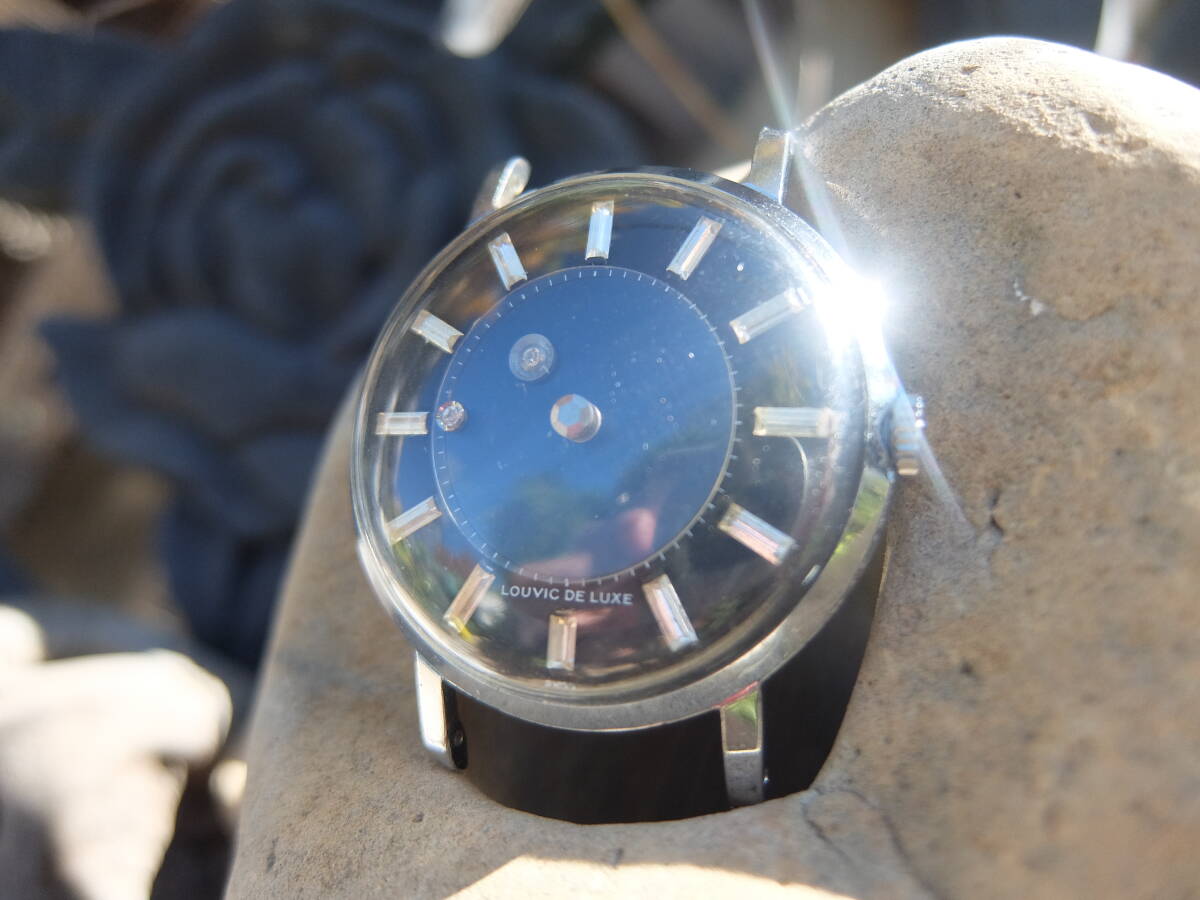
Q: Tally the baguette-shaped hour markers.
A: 12